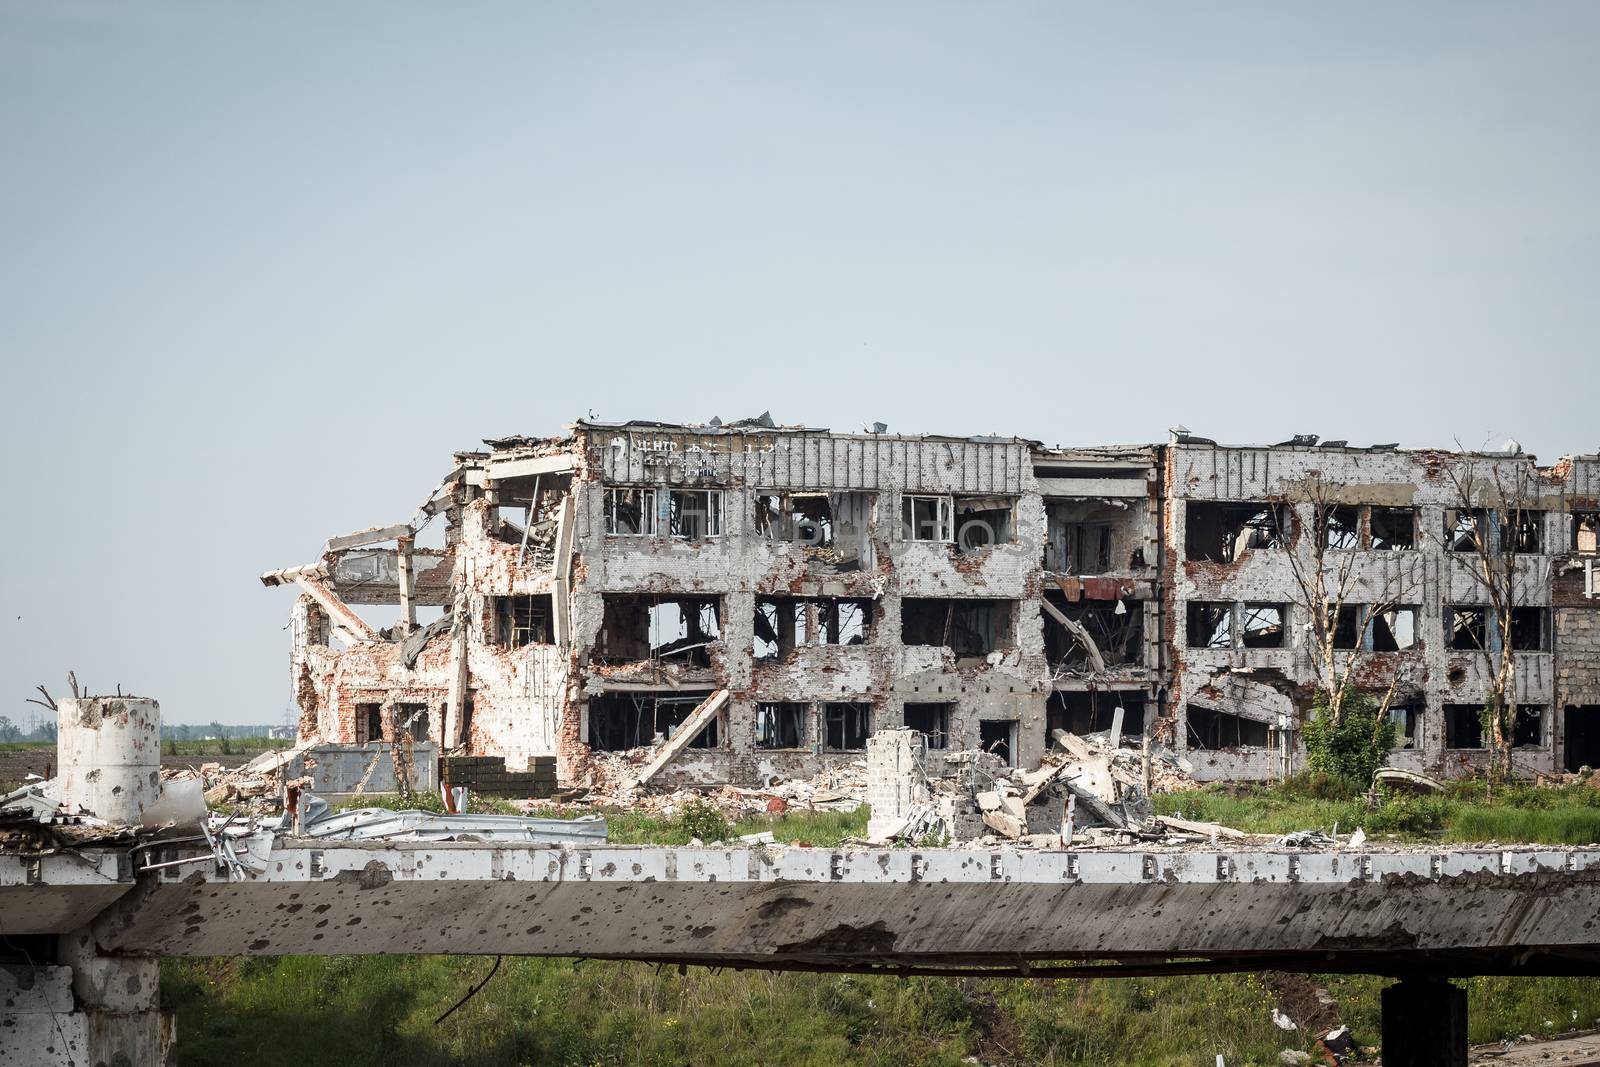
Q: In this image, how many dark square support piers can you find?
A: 1